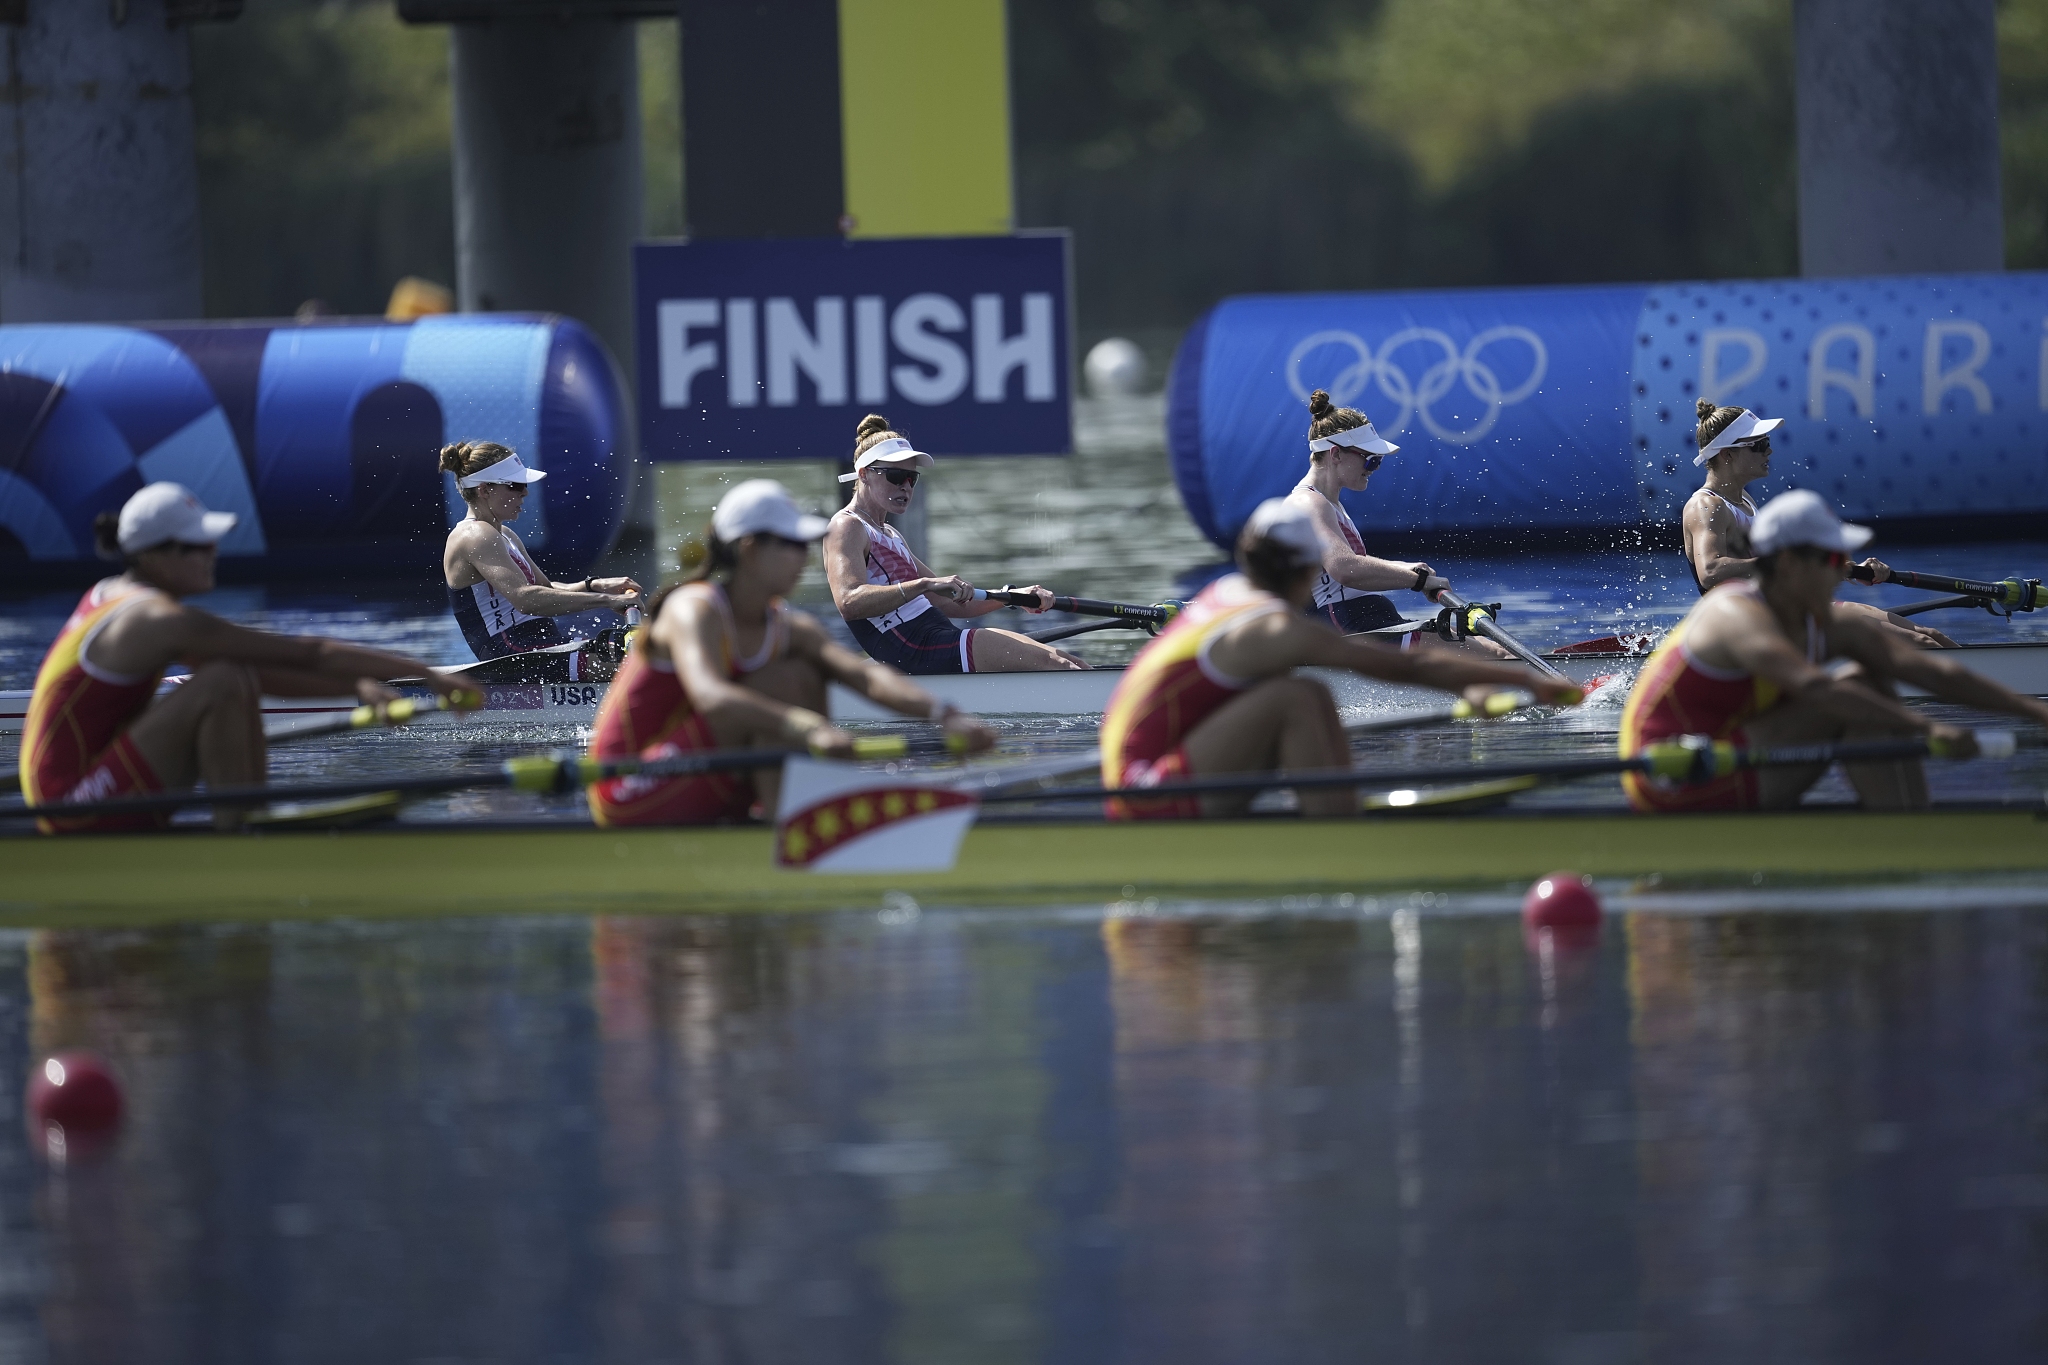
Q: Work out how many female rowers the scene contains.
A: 8